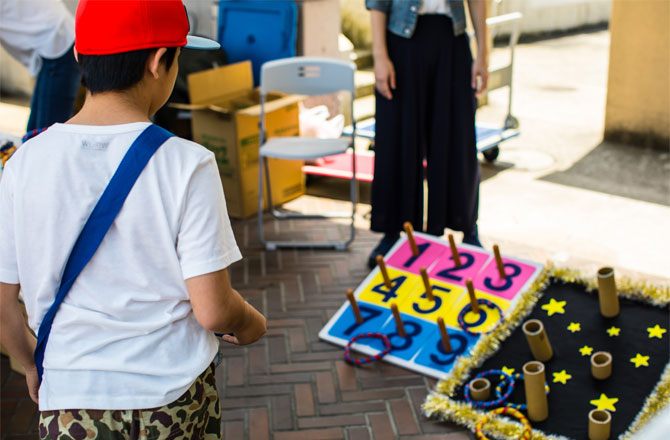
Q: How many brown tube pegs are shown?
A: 6